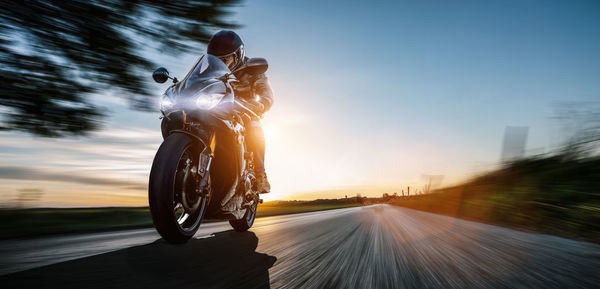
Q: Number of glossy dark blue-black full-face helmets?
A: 1